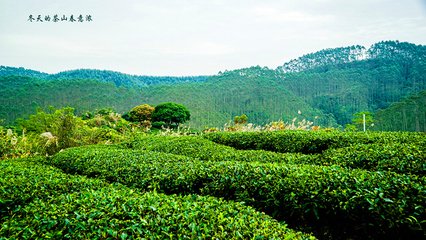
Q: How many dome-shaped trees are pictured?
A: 2